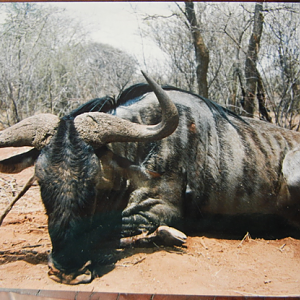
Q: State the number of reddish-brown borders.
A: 2